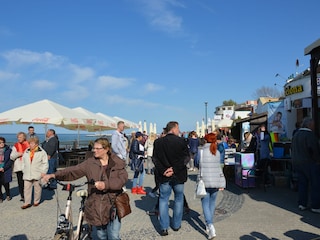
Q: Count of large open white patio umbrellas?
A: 4